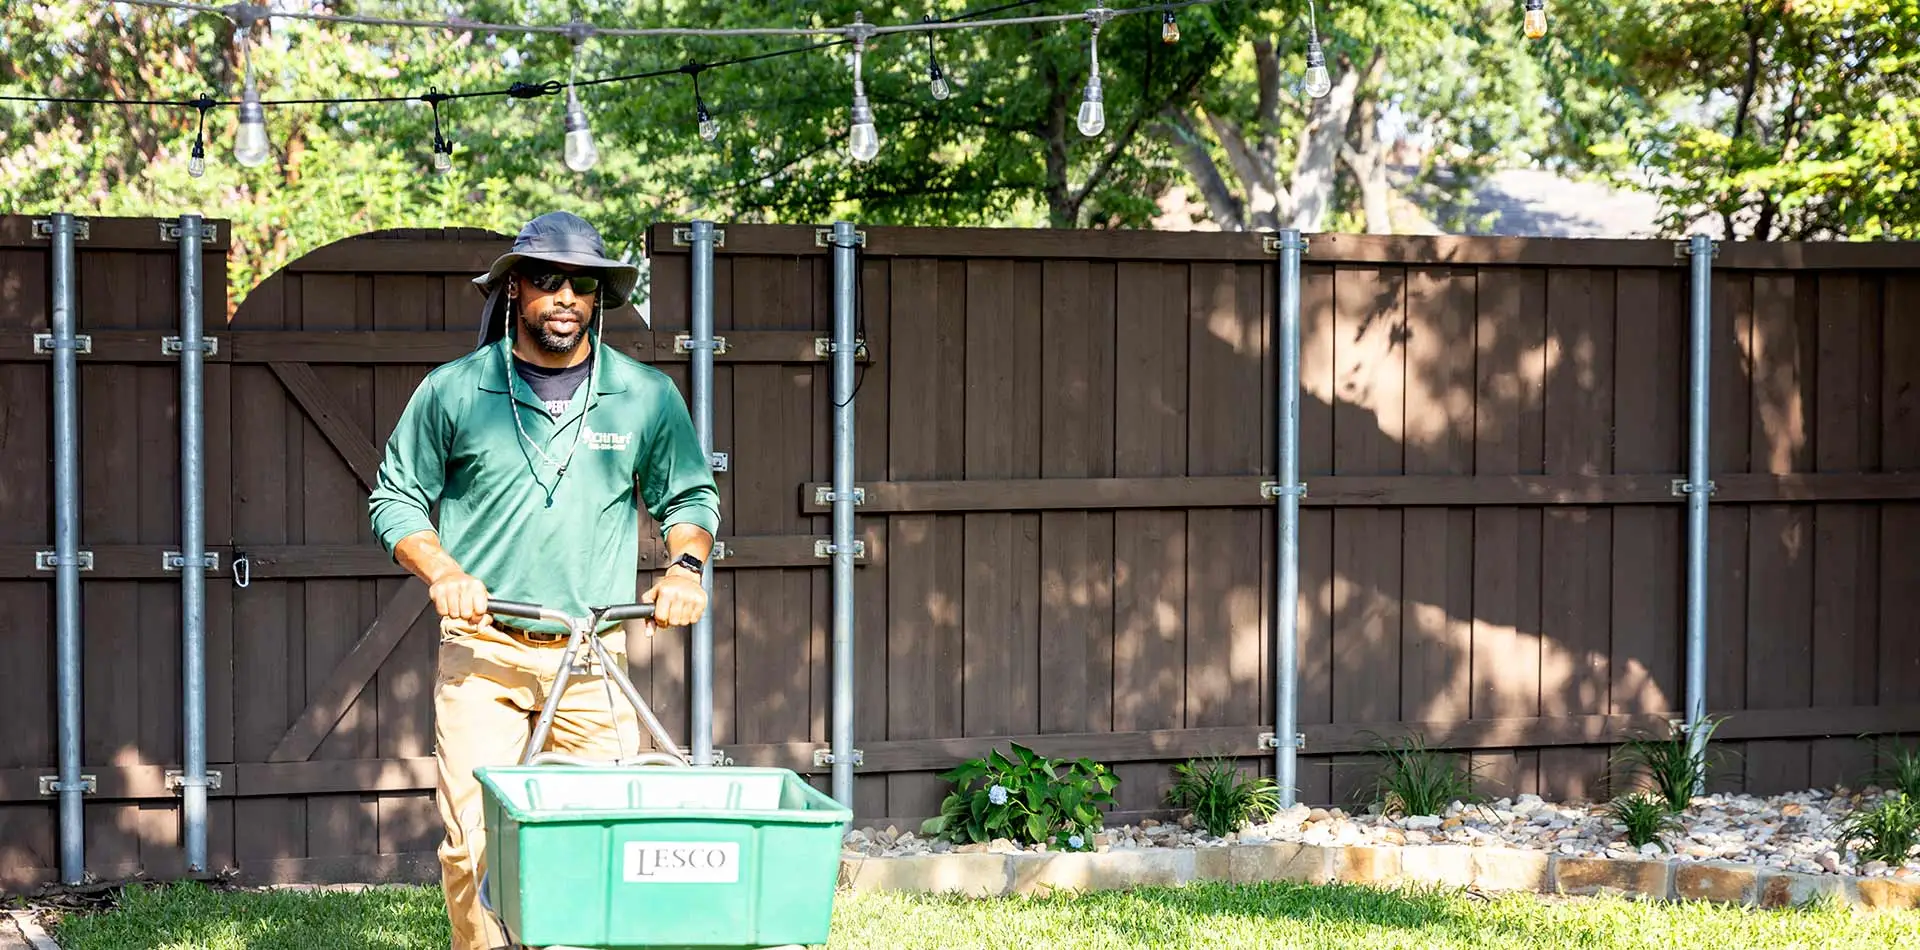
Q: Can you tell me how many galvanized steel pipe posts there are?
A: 6